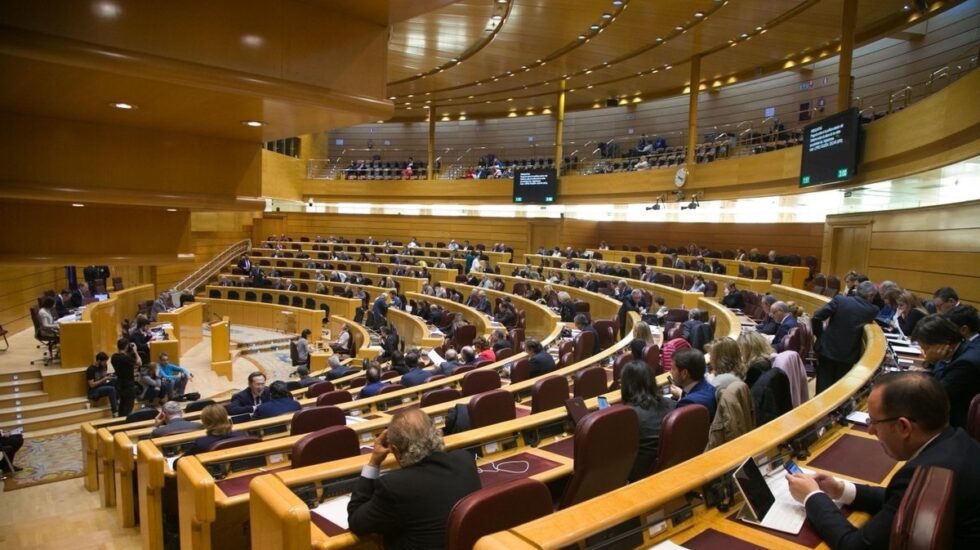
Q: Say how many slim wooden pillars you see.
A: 4